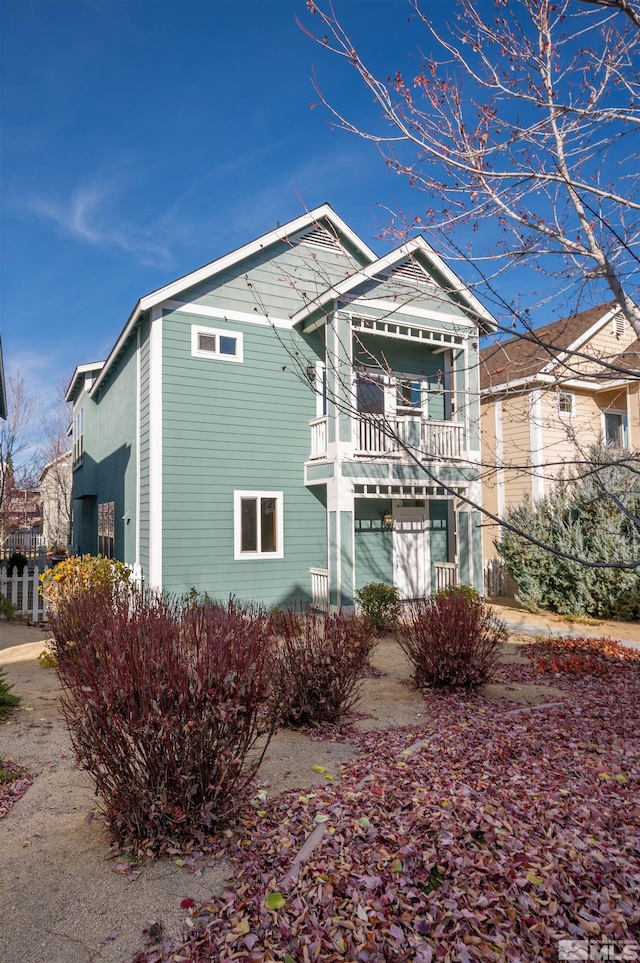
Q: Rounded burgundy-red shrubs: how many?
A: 3